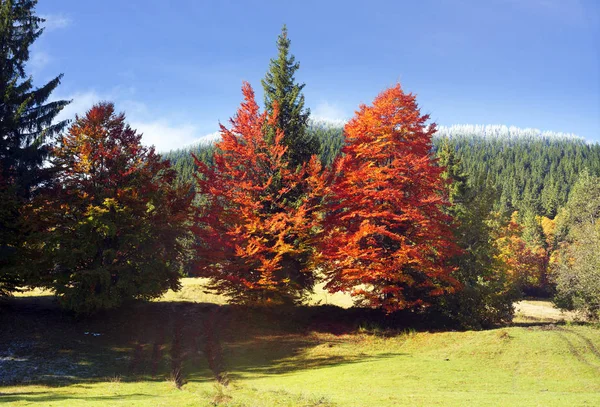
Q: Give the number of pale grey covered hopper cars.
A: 0